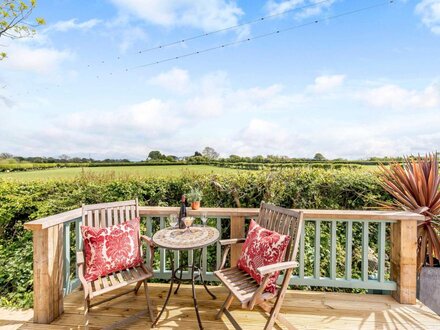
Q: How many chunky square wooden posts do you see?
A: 3